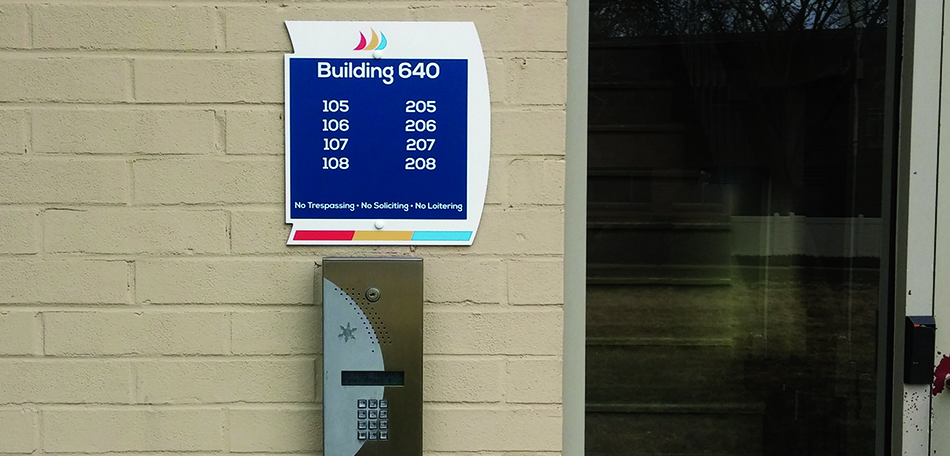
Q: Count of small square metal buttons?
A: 12